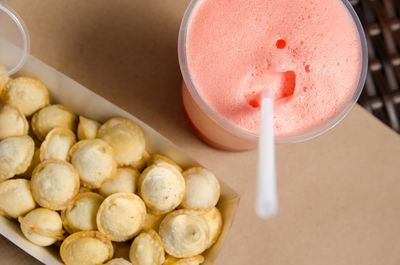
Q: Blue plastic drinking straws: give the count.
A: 0